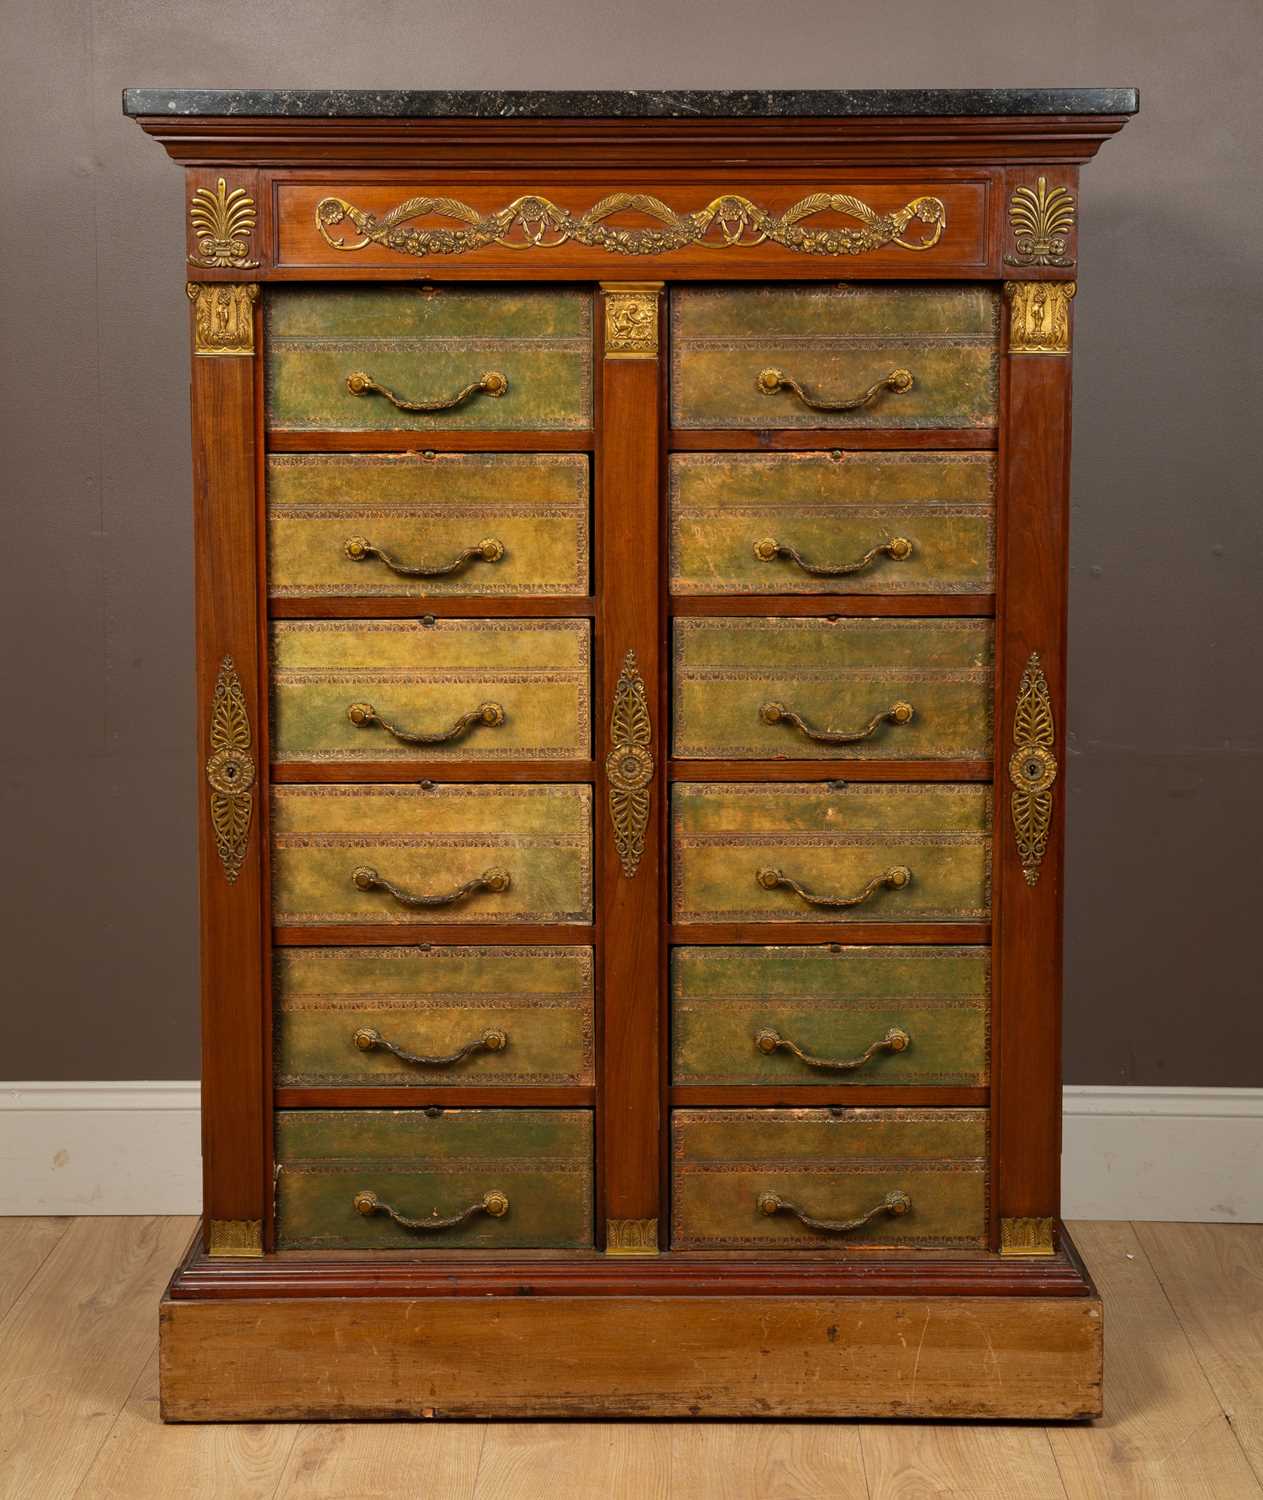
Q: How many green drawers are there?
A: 12